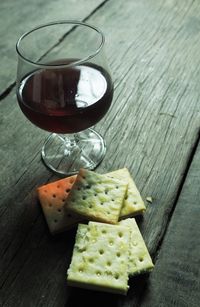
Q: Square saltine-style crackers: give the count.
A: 5